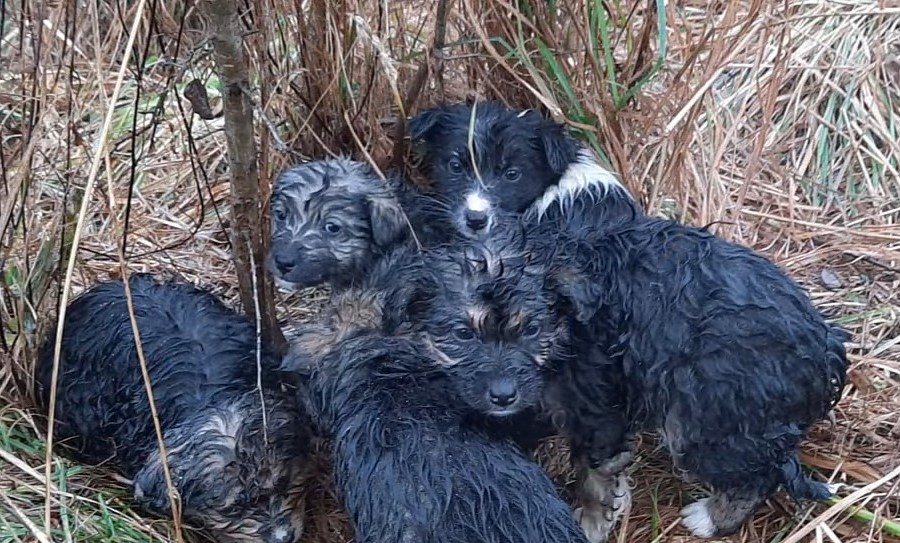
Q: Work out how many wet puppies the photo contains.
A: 5